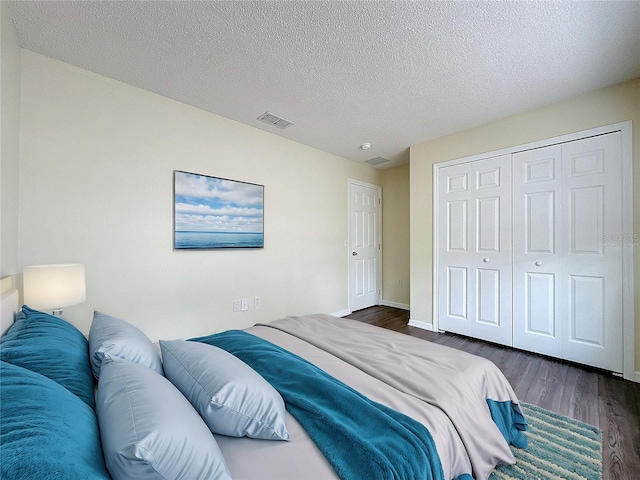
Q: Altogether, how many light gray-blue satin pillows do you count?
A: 3